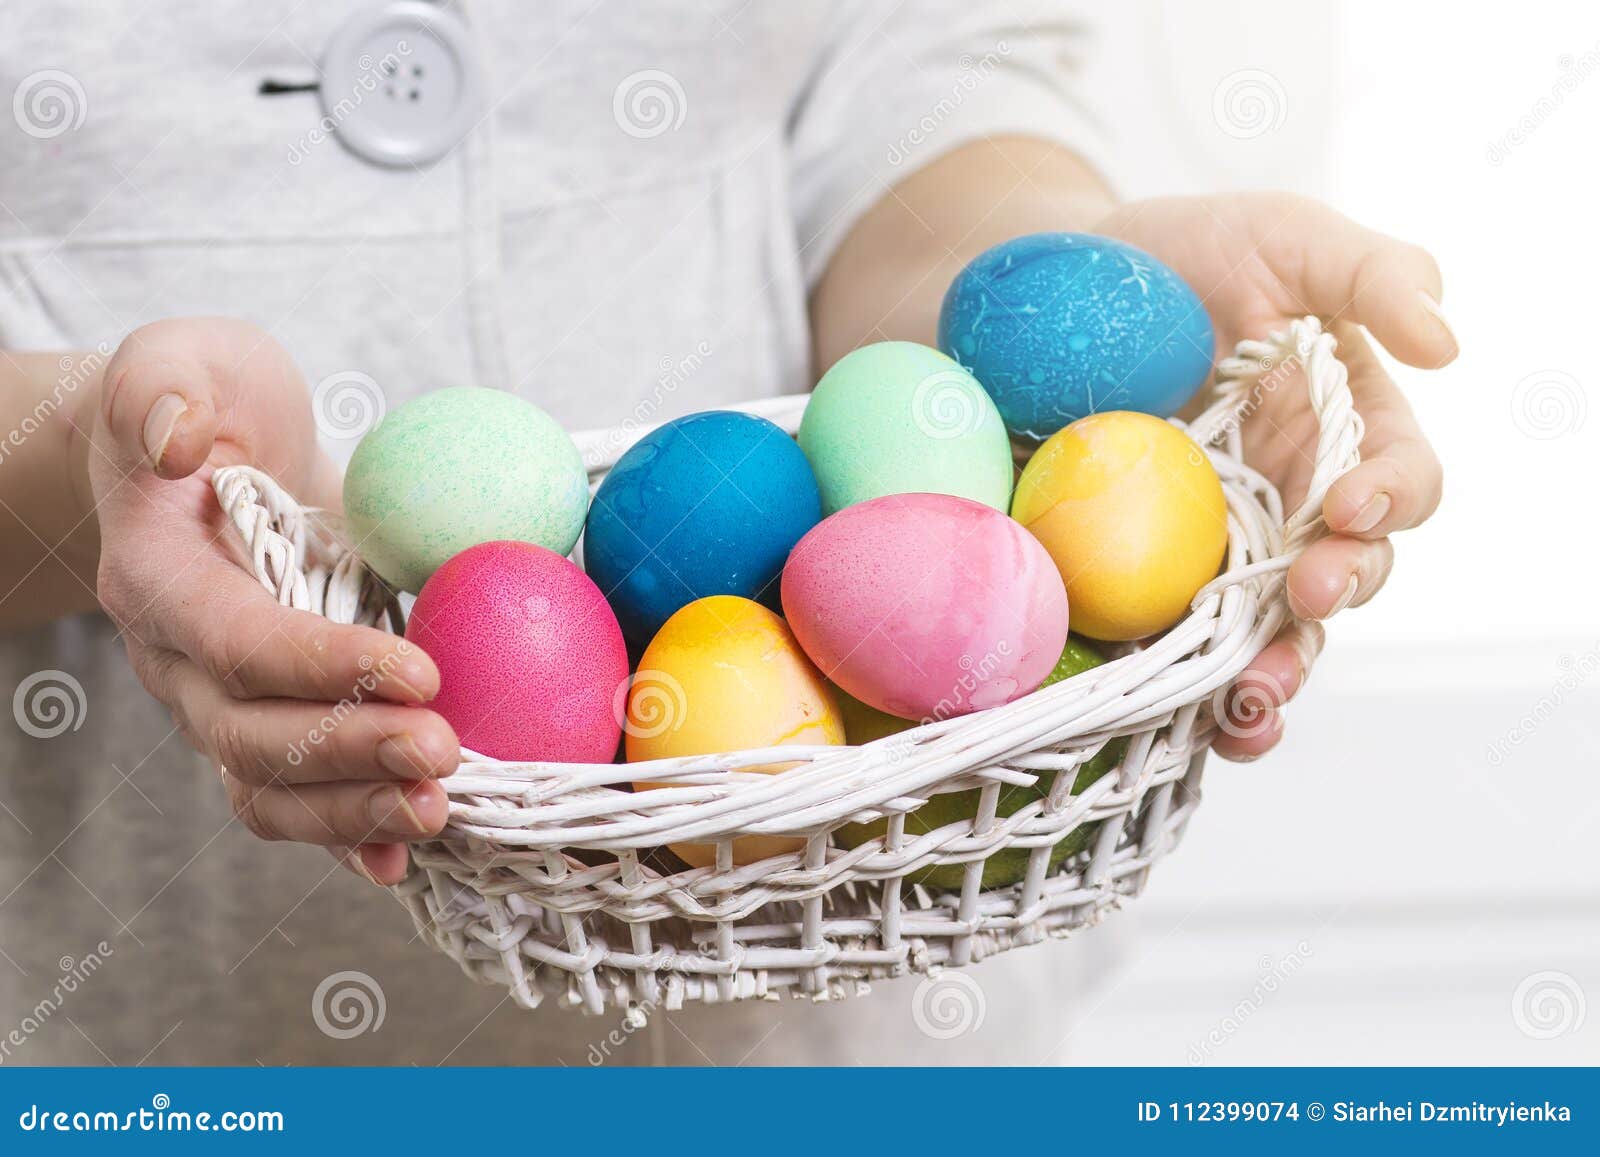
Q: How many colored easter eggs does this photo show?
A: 9